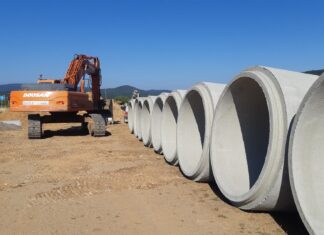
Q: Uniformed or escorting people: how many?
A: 0